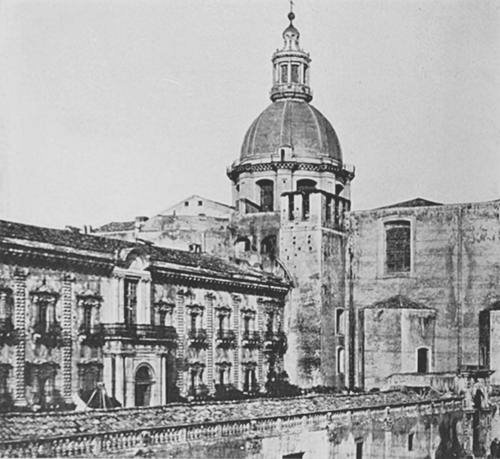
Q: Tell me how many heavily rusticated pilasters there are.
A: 6